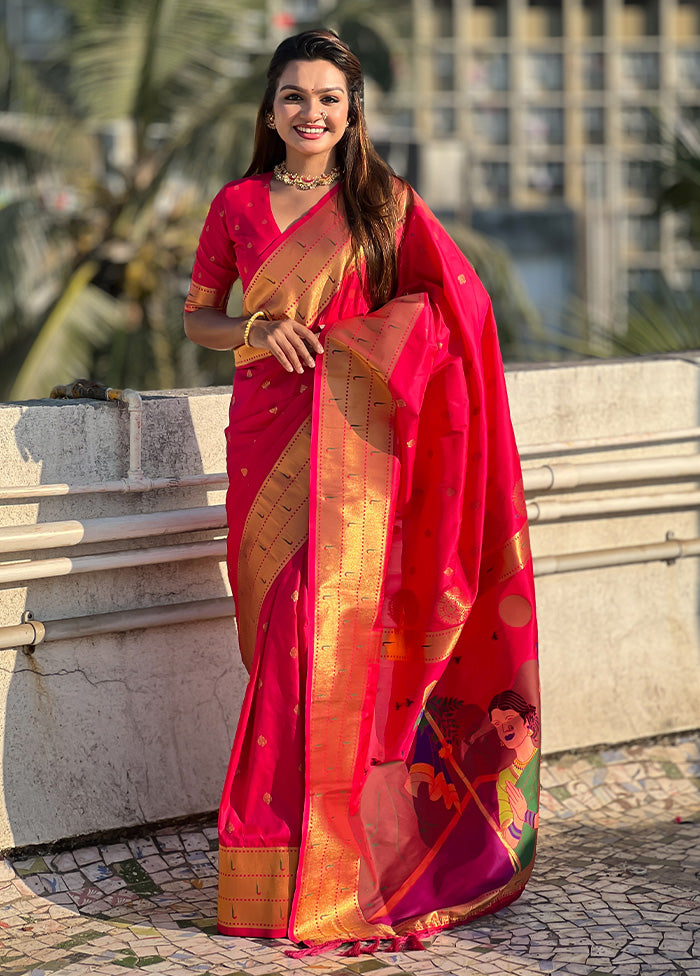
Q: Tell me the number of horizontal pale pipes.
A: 4